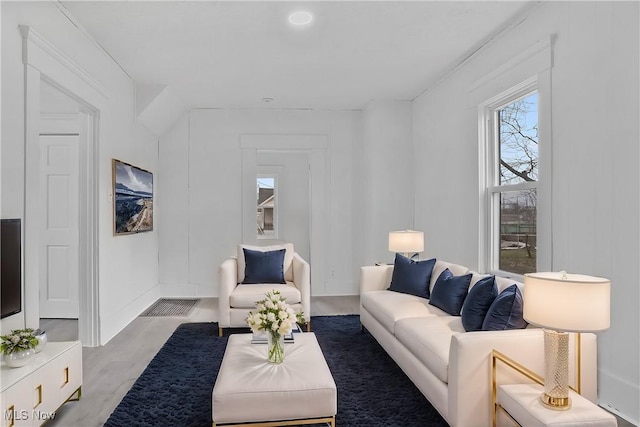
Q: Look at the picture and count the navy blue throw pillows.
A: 5